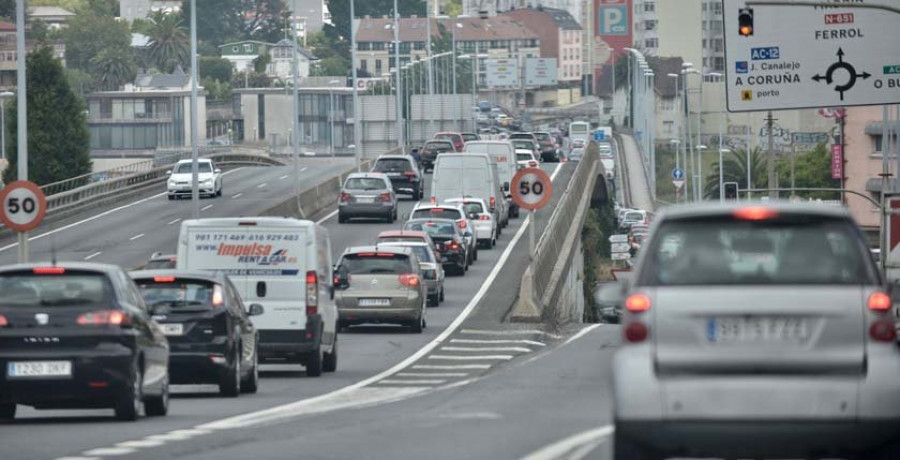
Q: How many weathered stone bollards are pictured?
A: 0